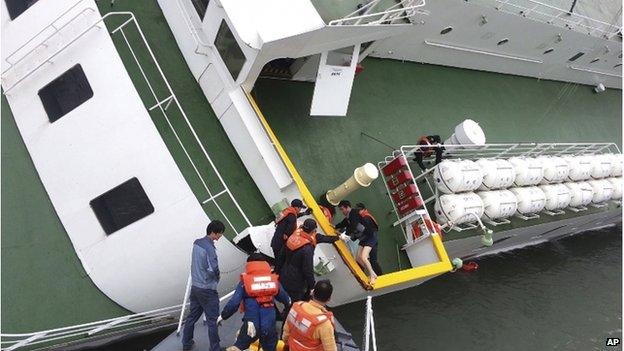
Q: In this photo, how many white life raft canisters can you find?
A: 14